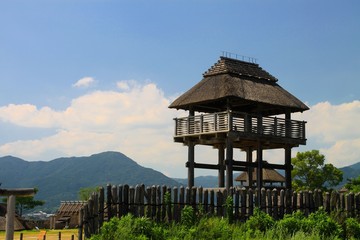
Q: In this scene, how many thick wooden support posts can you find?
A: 6